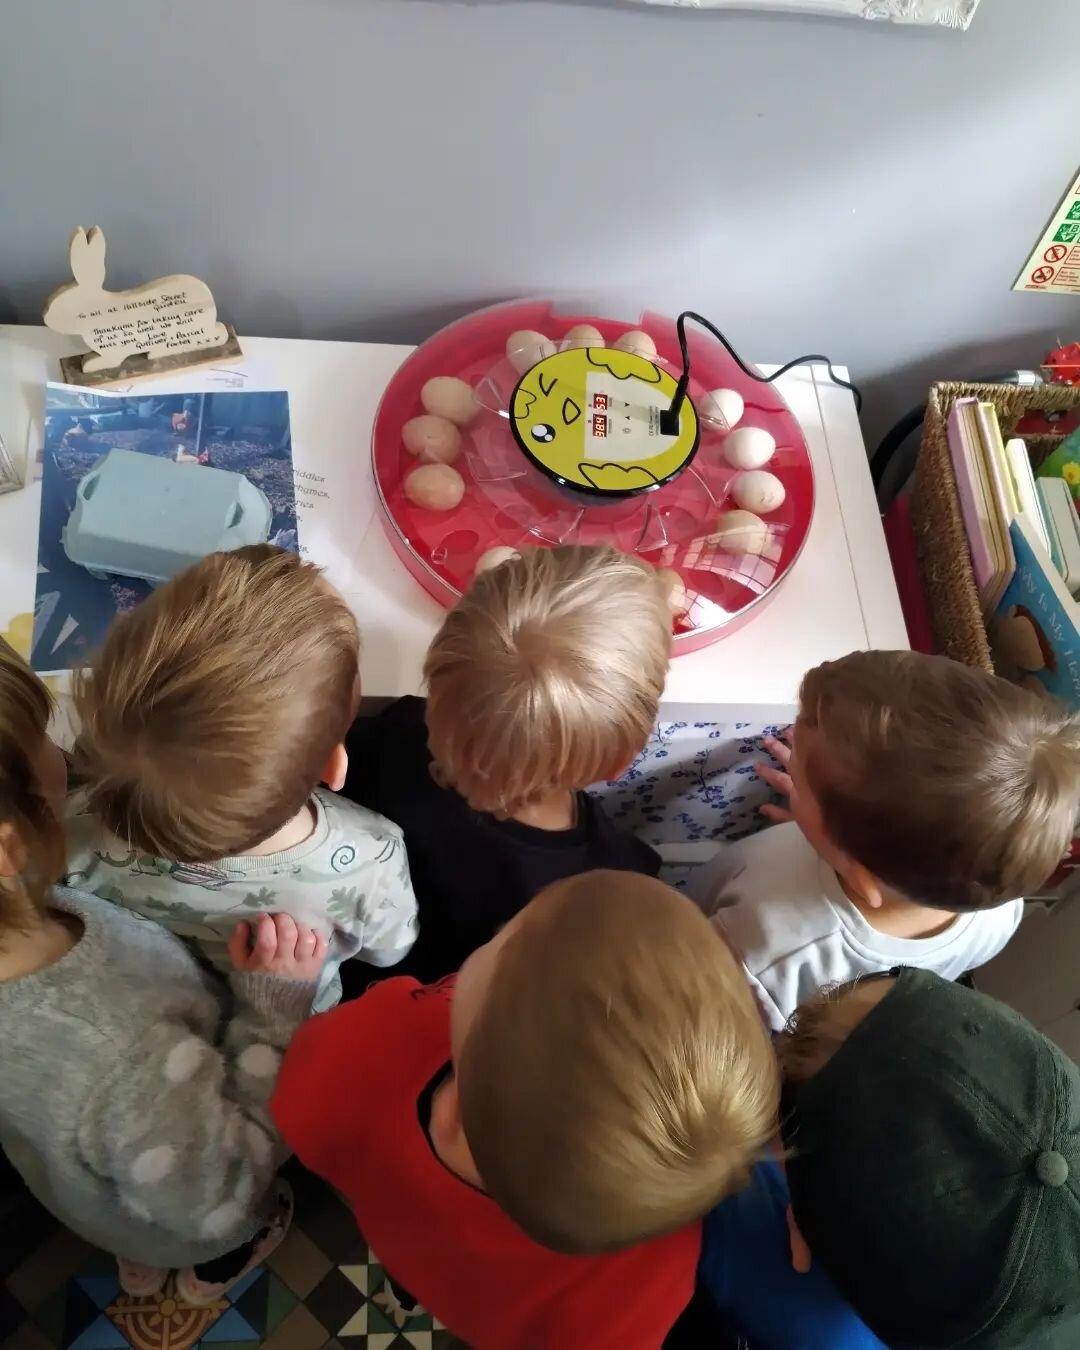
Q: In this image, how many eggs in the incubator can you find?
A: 12